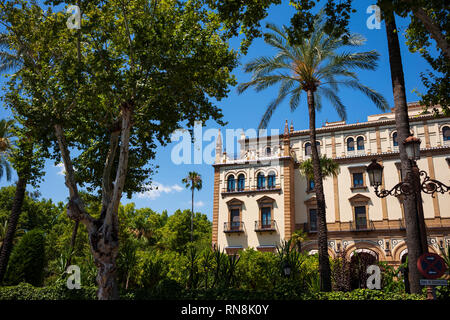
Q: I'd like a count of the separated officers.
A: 0